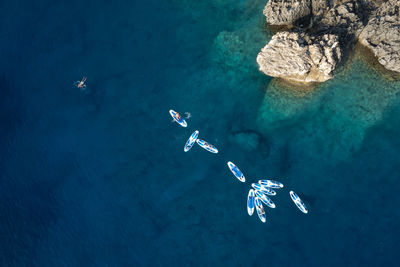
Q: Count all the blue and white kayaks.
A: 10